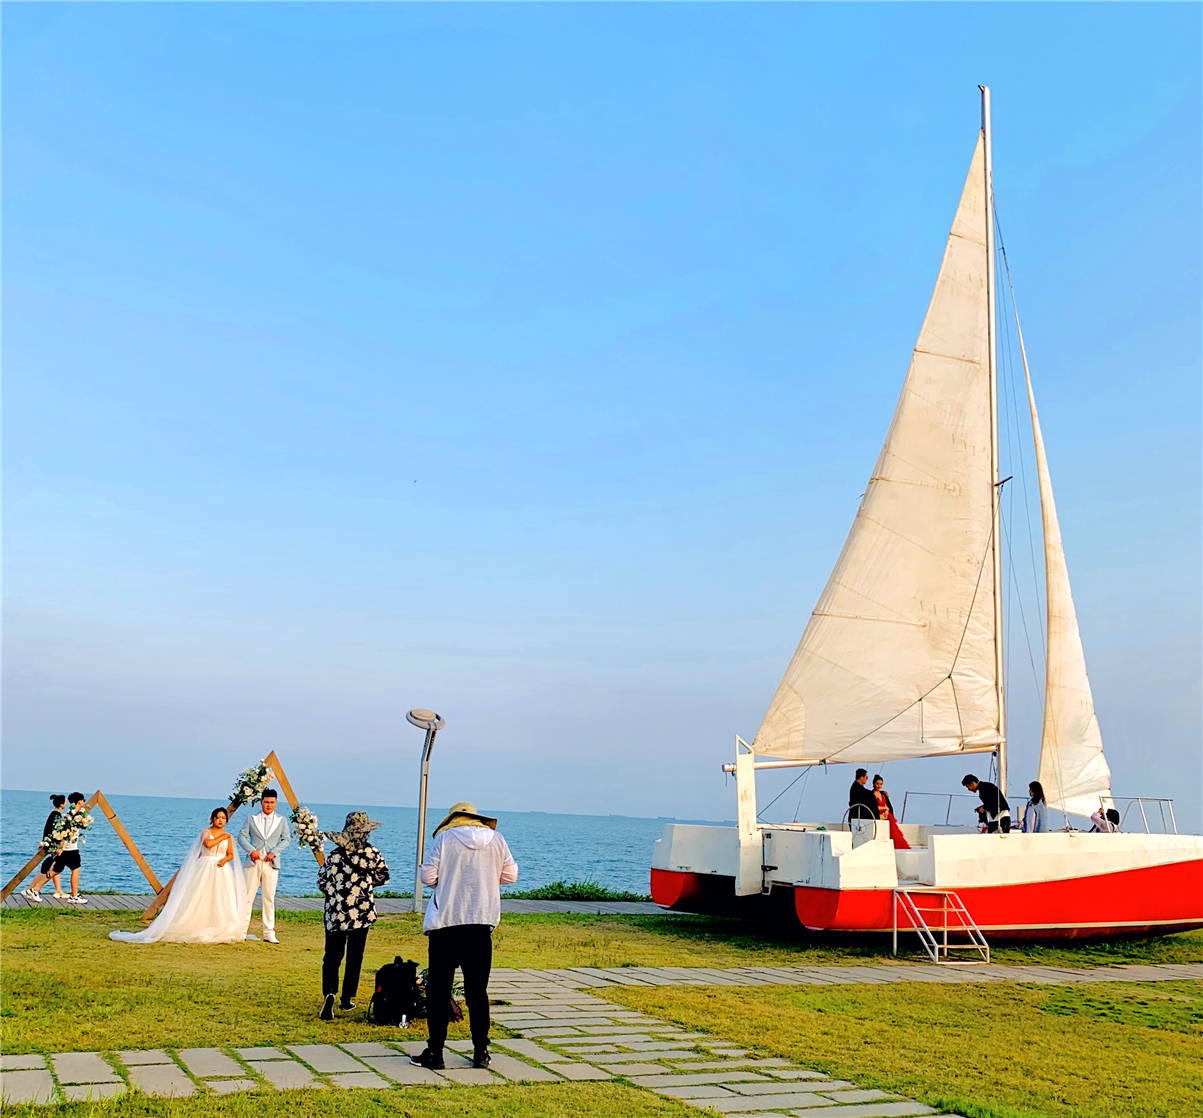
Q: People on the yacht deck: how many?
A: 5